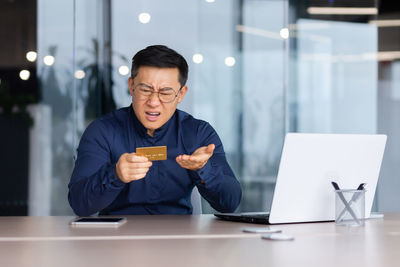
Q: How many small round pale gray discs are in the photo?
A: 2